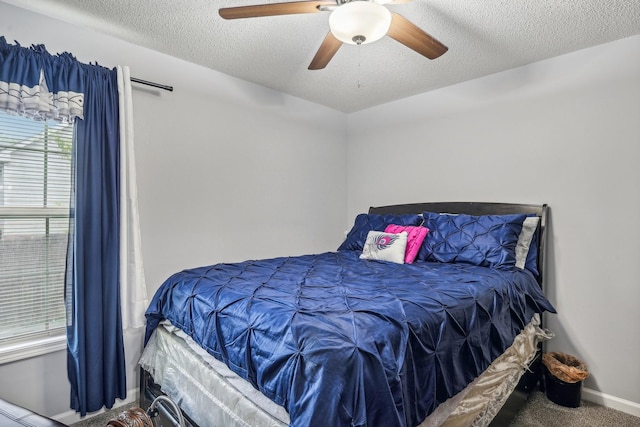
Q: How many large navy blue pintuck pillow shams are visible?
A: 2